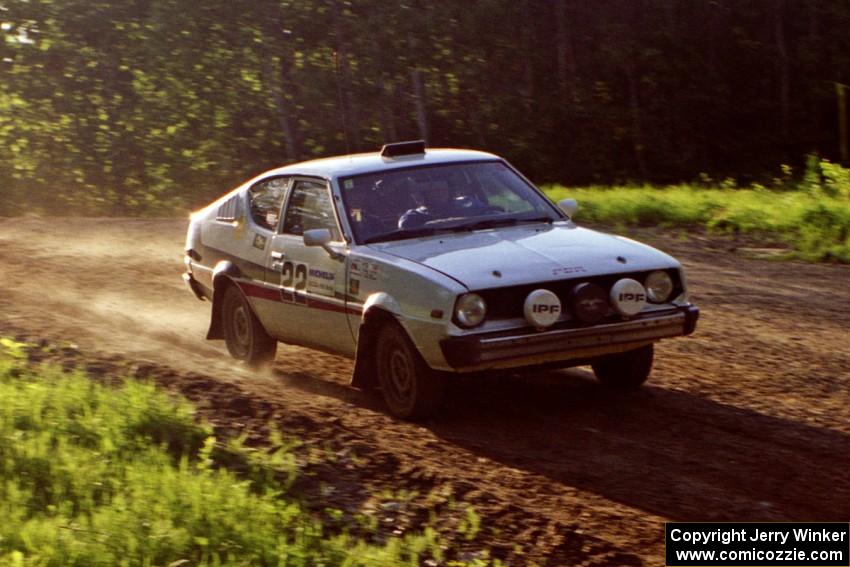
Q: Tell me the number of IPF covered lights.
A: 2